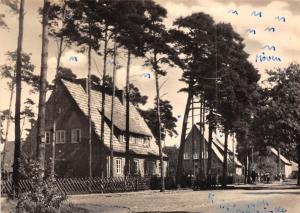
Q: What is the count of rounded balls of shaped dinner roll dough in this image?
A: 0